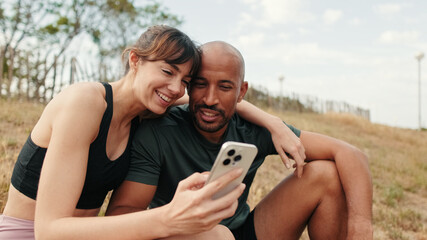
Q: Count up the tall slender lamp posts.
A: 2